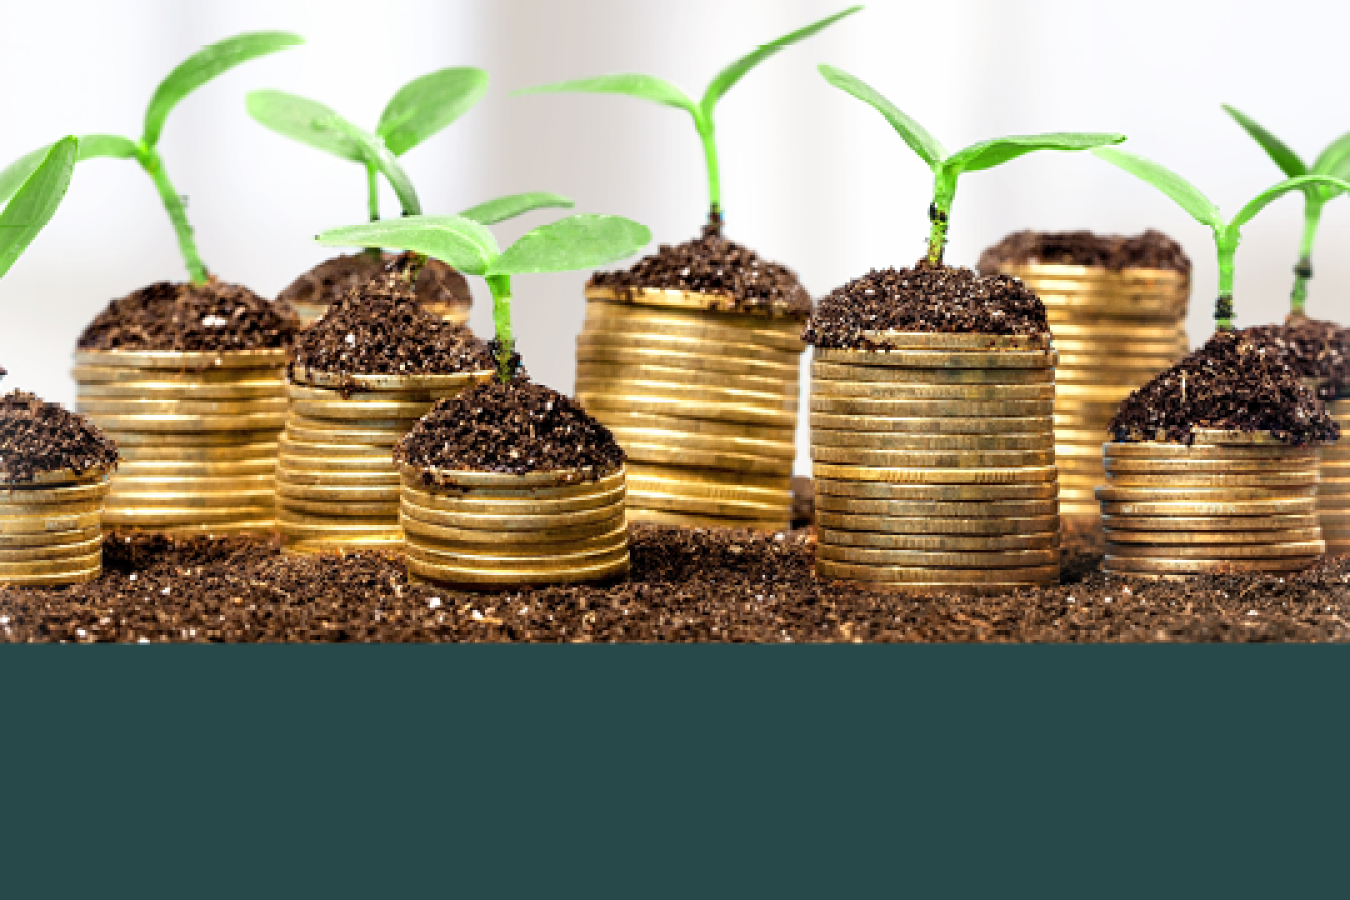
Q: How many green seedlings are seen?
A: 9